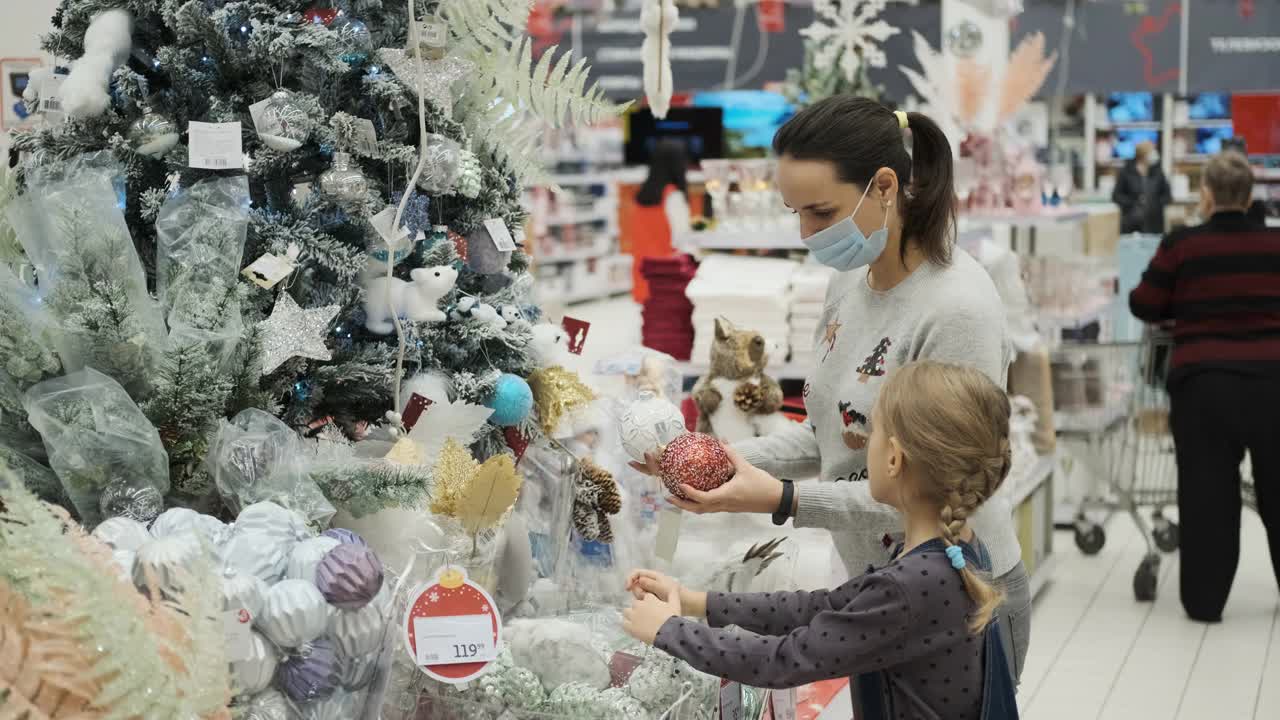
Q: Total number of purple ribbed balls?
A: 3